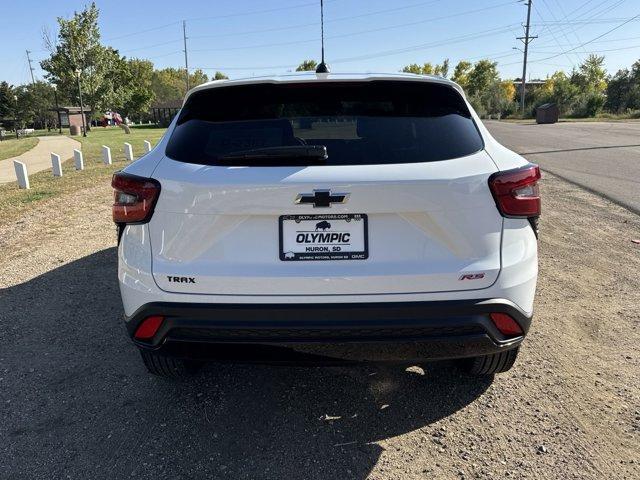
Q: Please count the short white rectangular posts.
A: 6